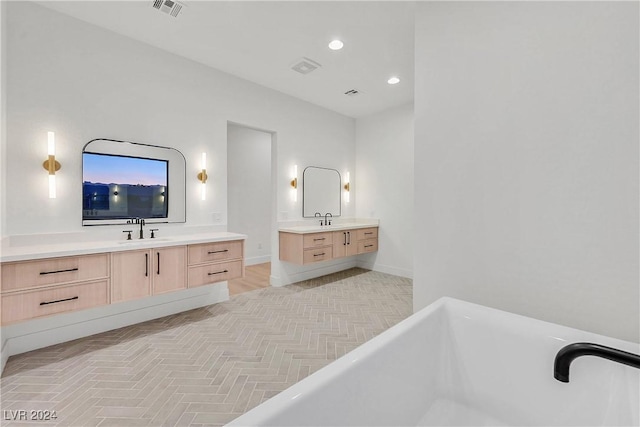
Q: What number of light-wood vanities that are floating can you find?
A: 2